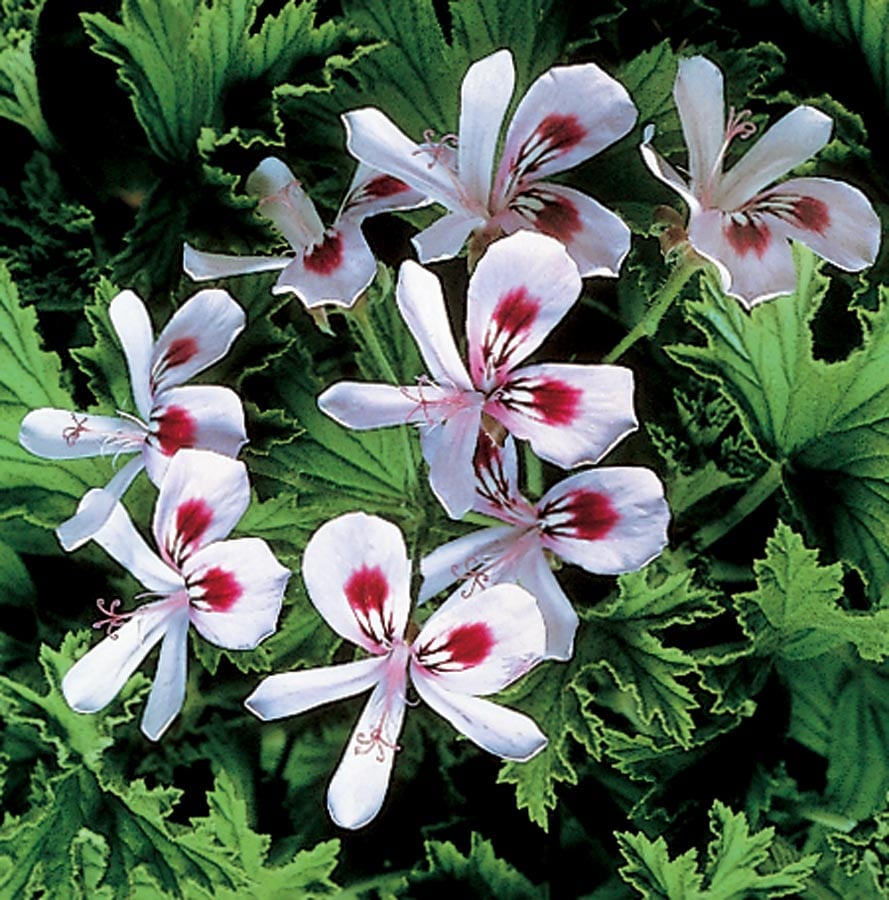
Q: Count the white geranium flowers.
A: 8